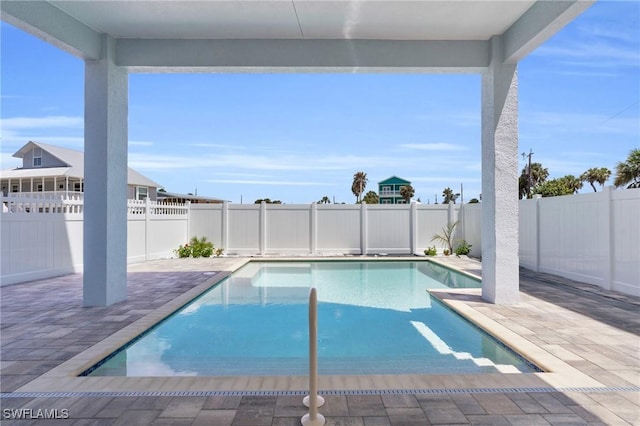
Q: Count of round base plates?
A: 2